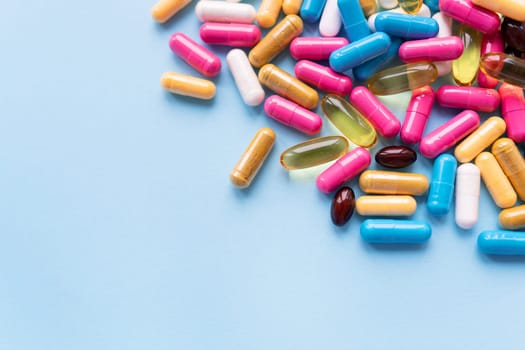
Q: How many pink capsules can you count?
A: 14